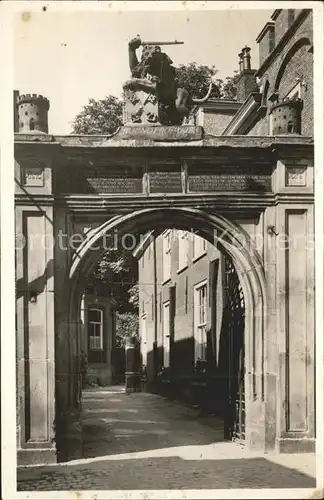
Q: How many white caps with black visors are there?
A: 0